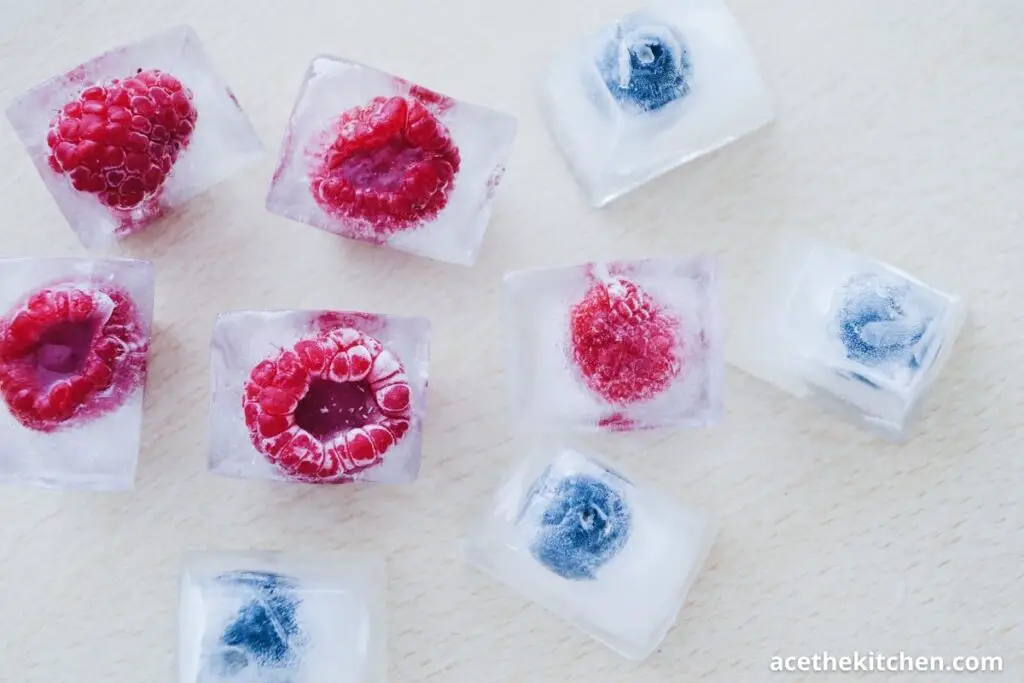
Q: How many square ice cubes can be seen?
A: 9